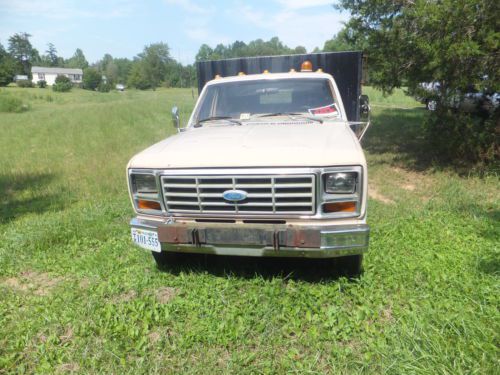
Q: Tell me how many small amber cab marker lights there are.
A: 5